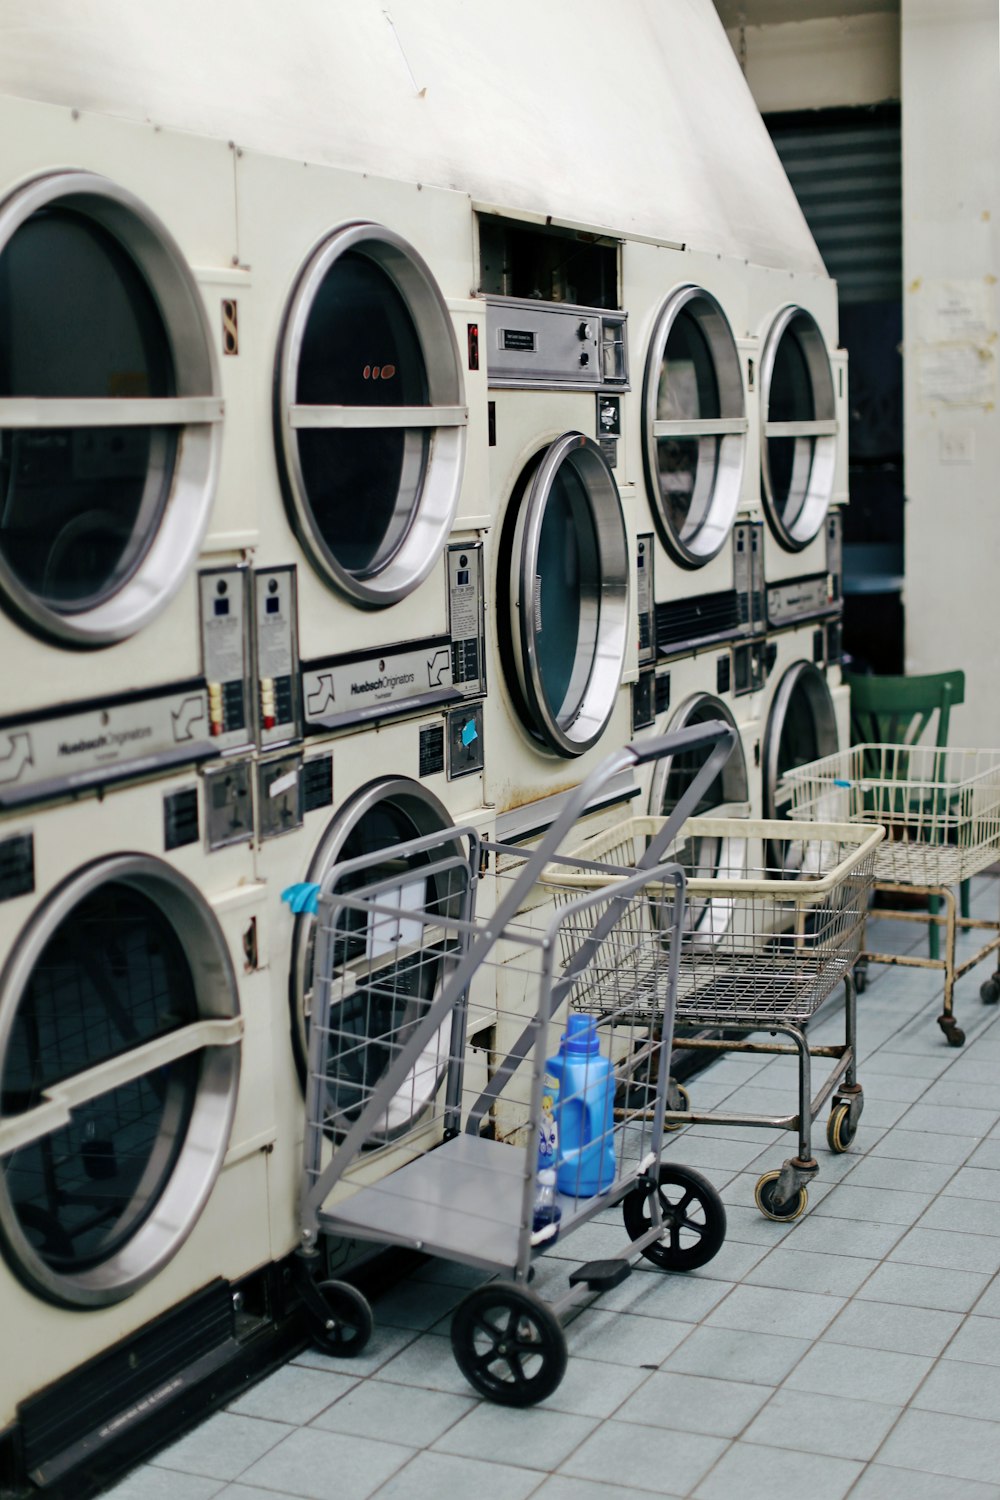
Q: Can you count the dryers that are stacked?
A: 8